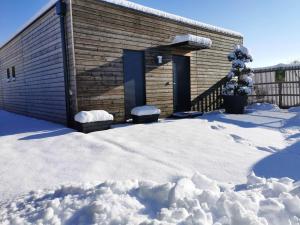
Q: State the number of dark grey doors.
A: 2